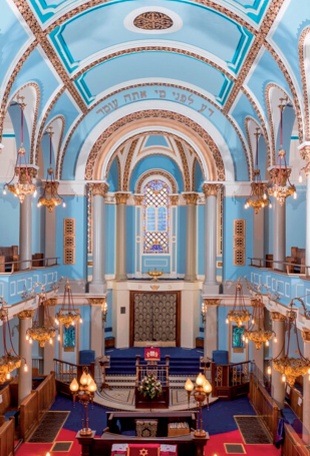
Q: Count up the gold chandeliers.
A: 10